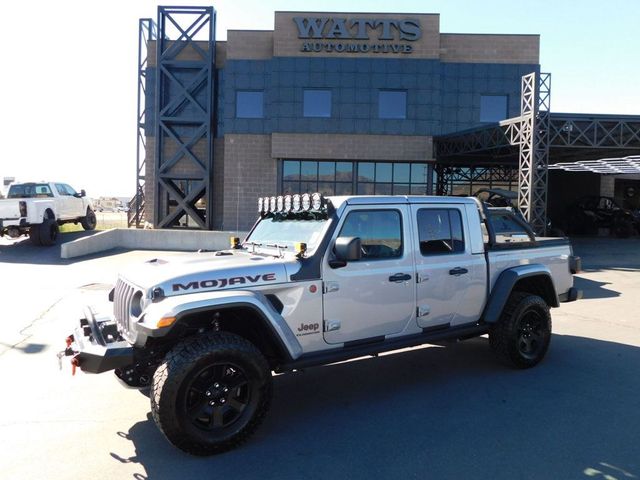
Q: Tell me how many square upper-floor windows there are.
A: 4